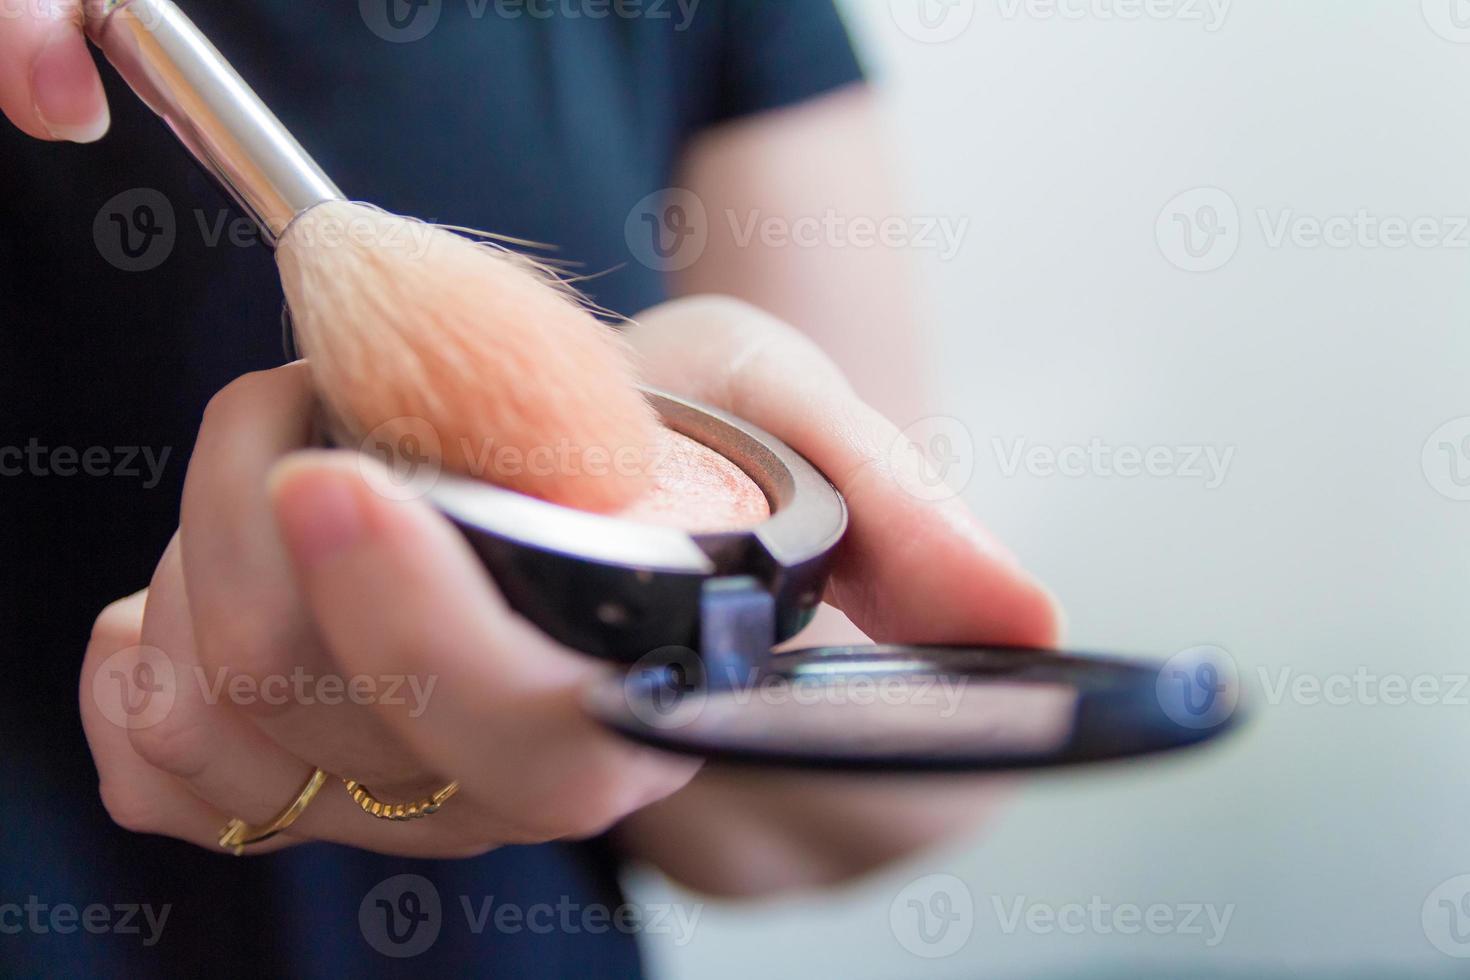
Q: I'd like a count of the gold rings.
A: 2